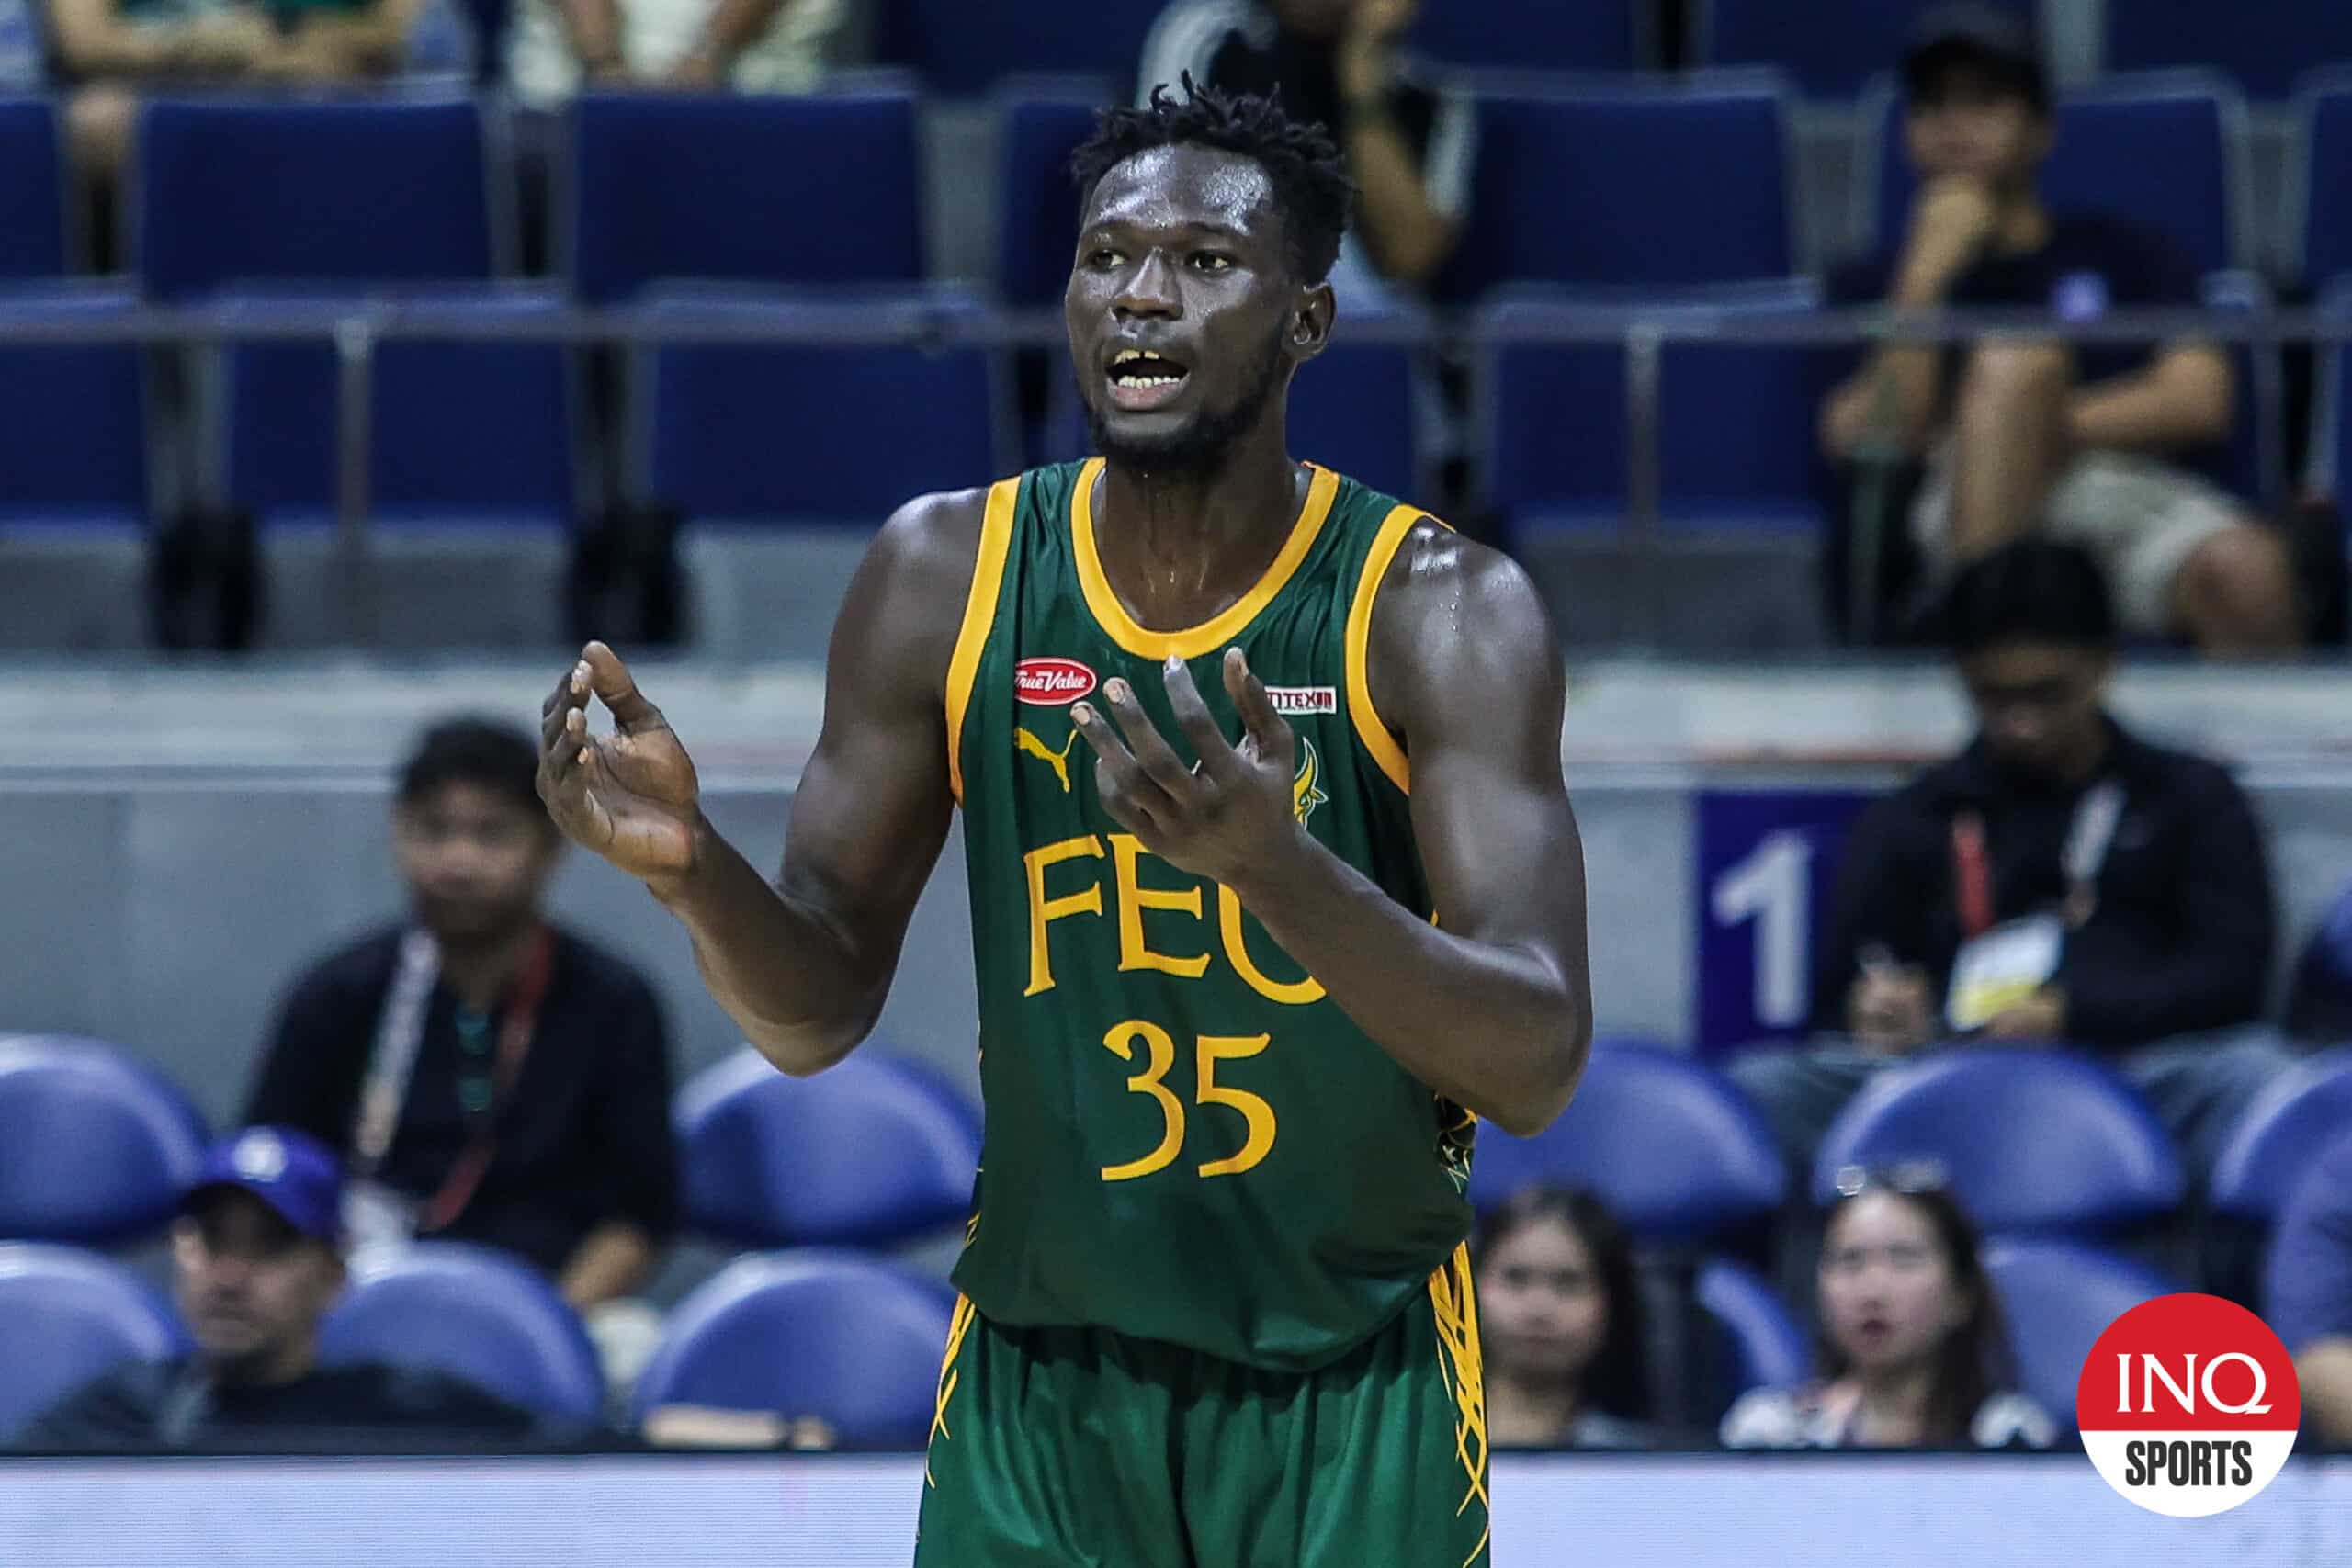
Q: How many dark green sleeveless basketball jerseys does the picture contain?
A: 1